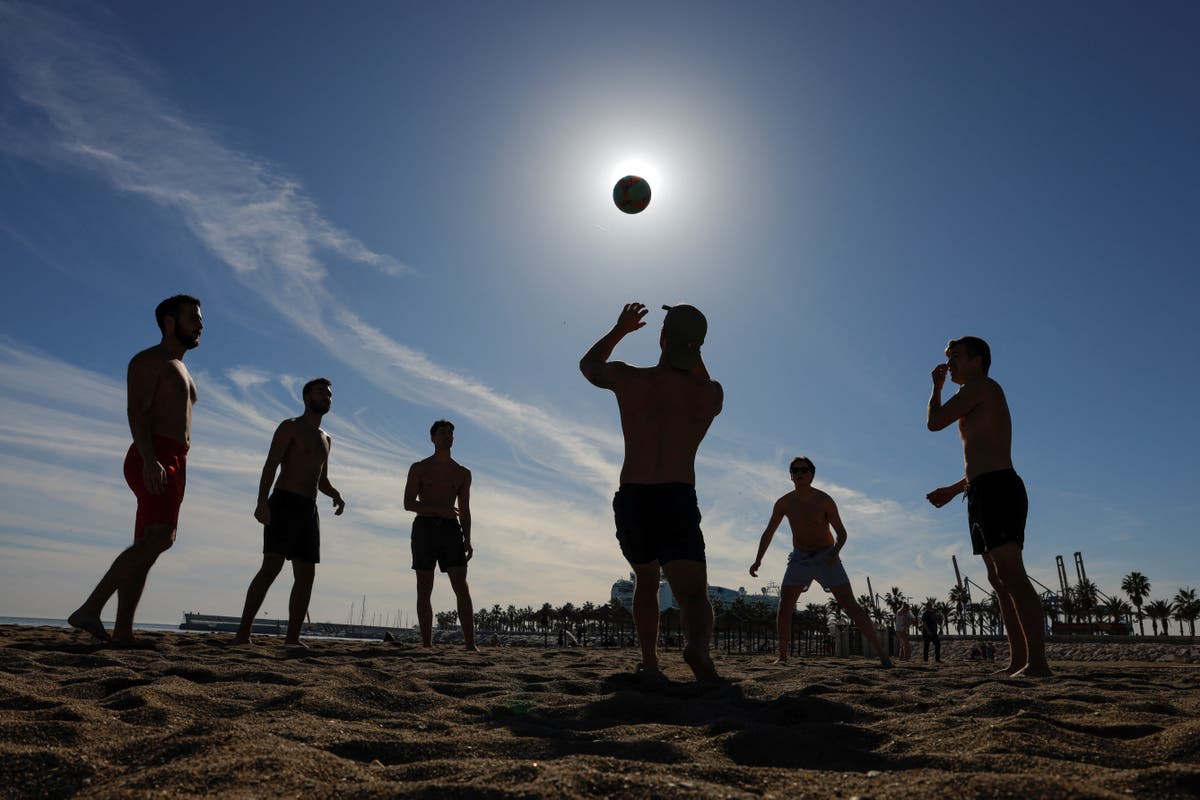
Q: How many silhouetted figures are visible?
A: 6